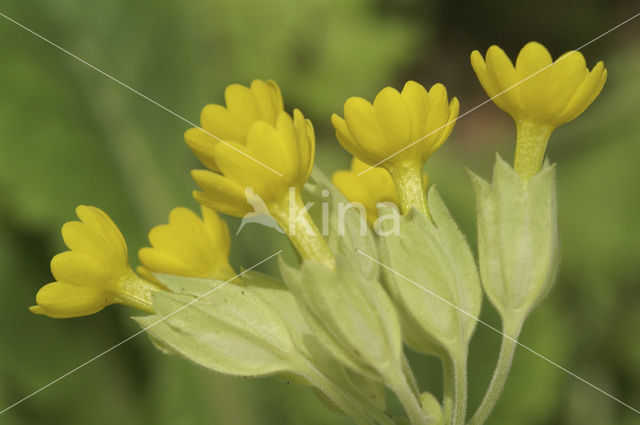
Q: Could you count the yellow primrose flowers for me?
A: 7